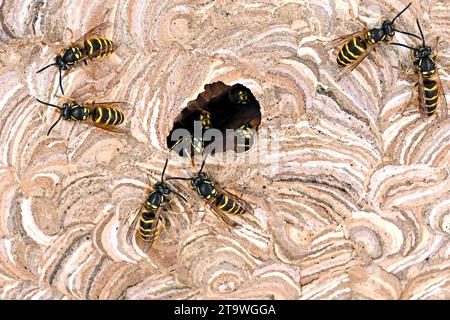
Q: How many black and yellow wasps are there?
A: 10